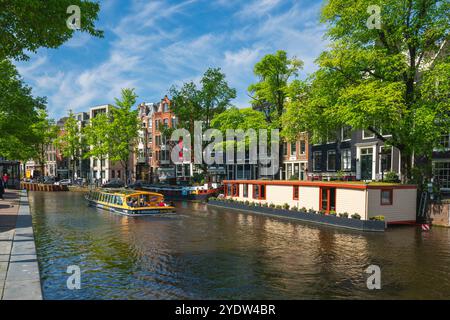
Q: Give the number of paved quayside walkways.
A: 1